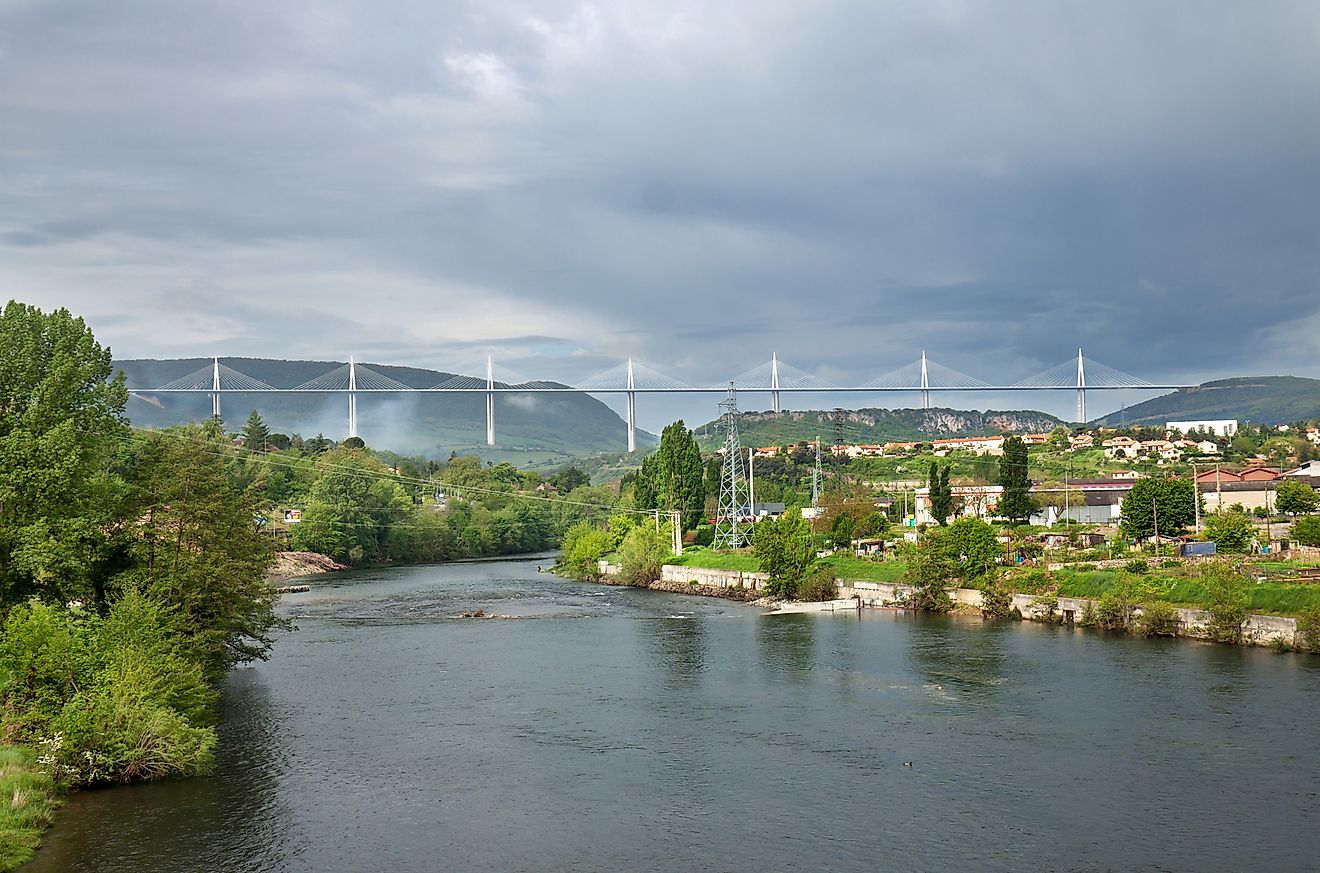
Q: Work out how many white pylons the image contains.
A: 7